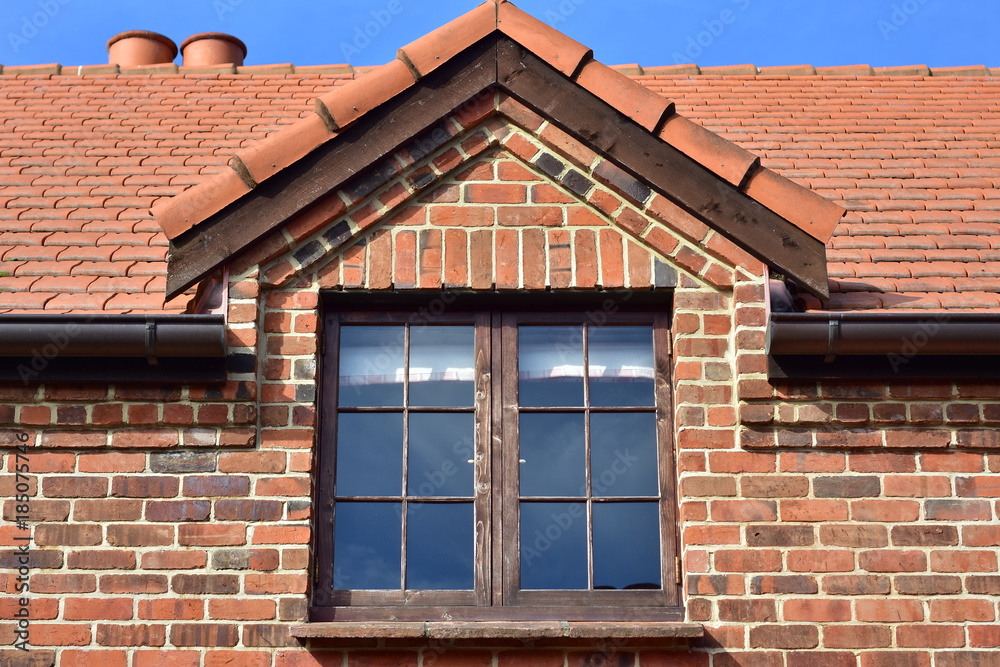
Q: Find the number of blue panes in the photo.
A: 12